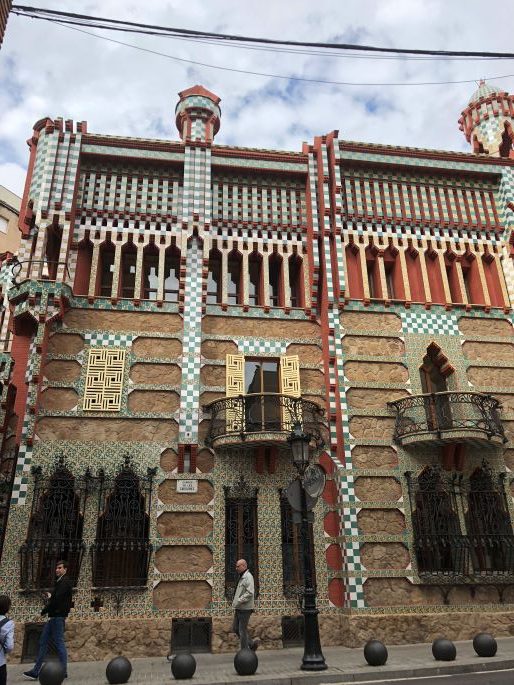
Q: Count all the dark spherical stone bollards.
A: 7